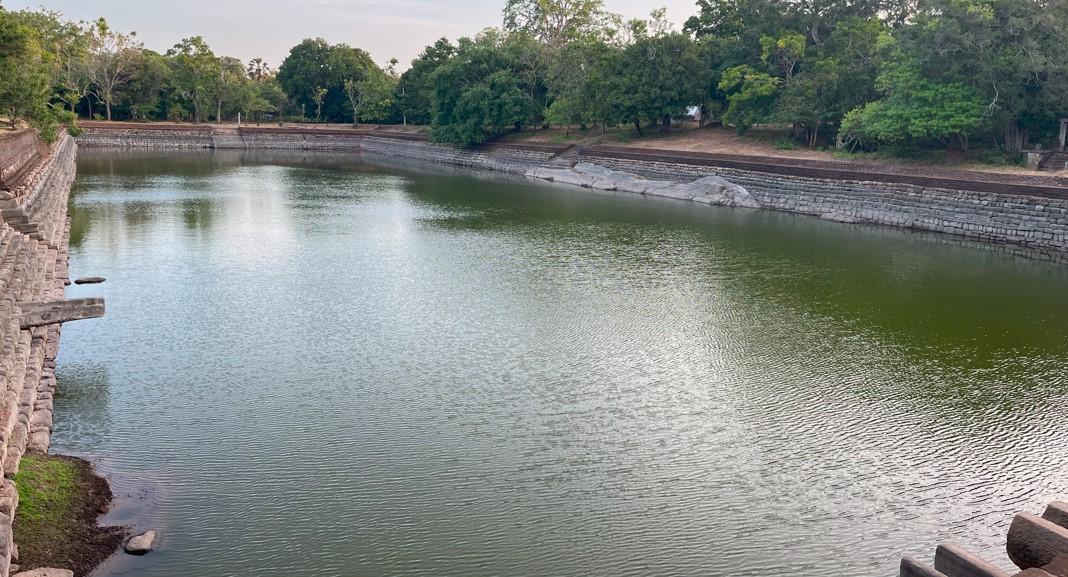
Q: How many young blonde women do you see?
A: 0